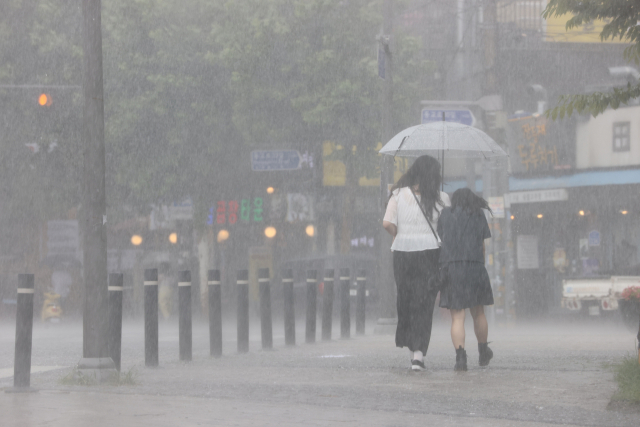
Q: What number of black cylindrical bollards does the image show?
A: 12